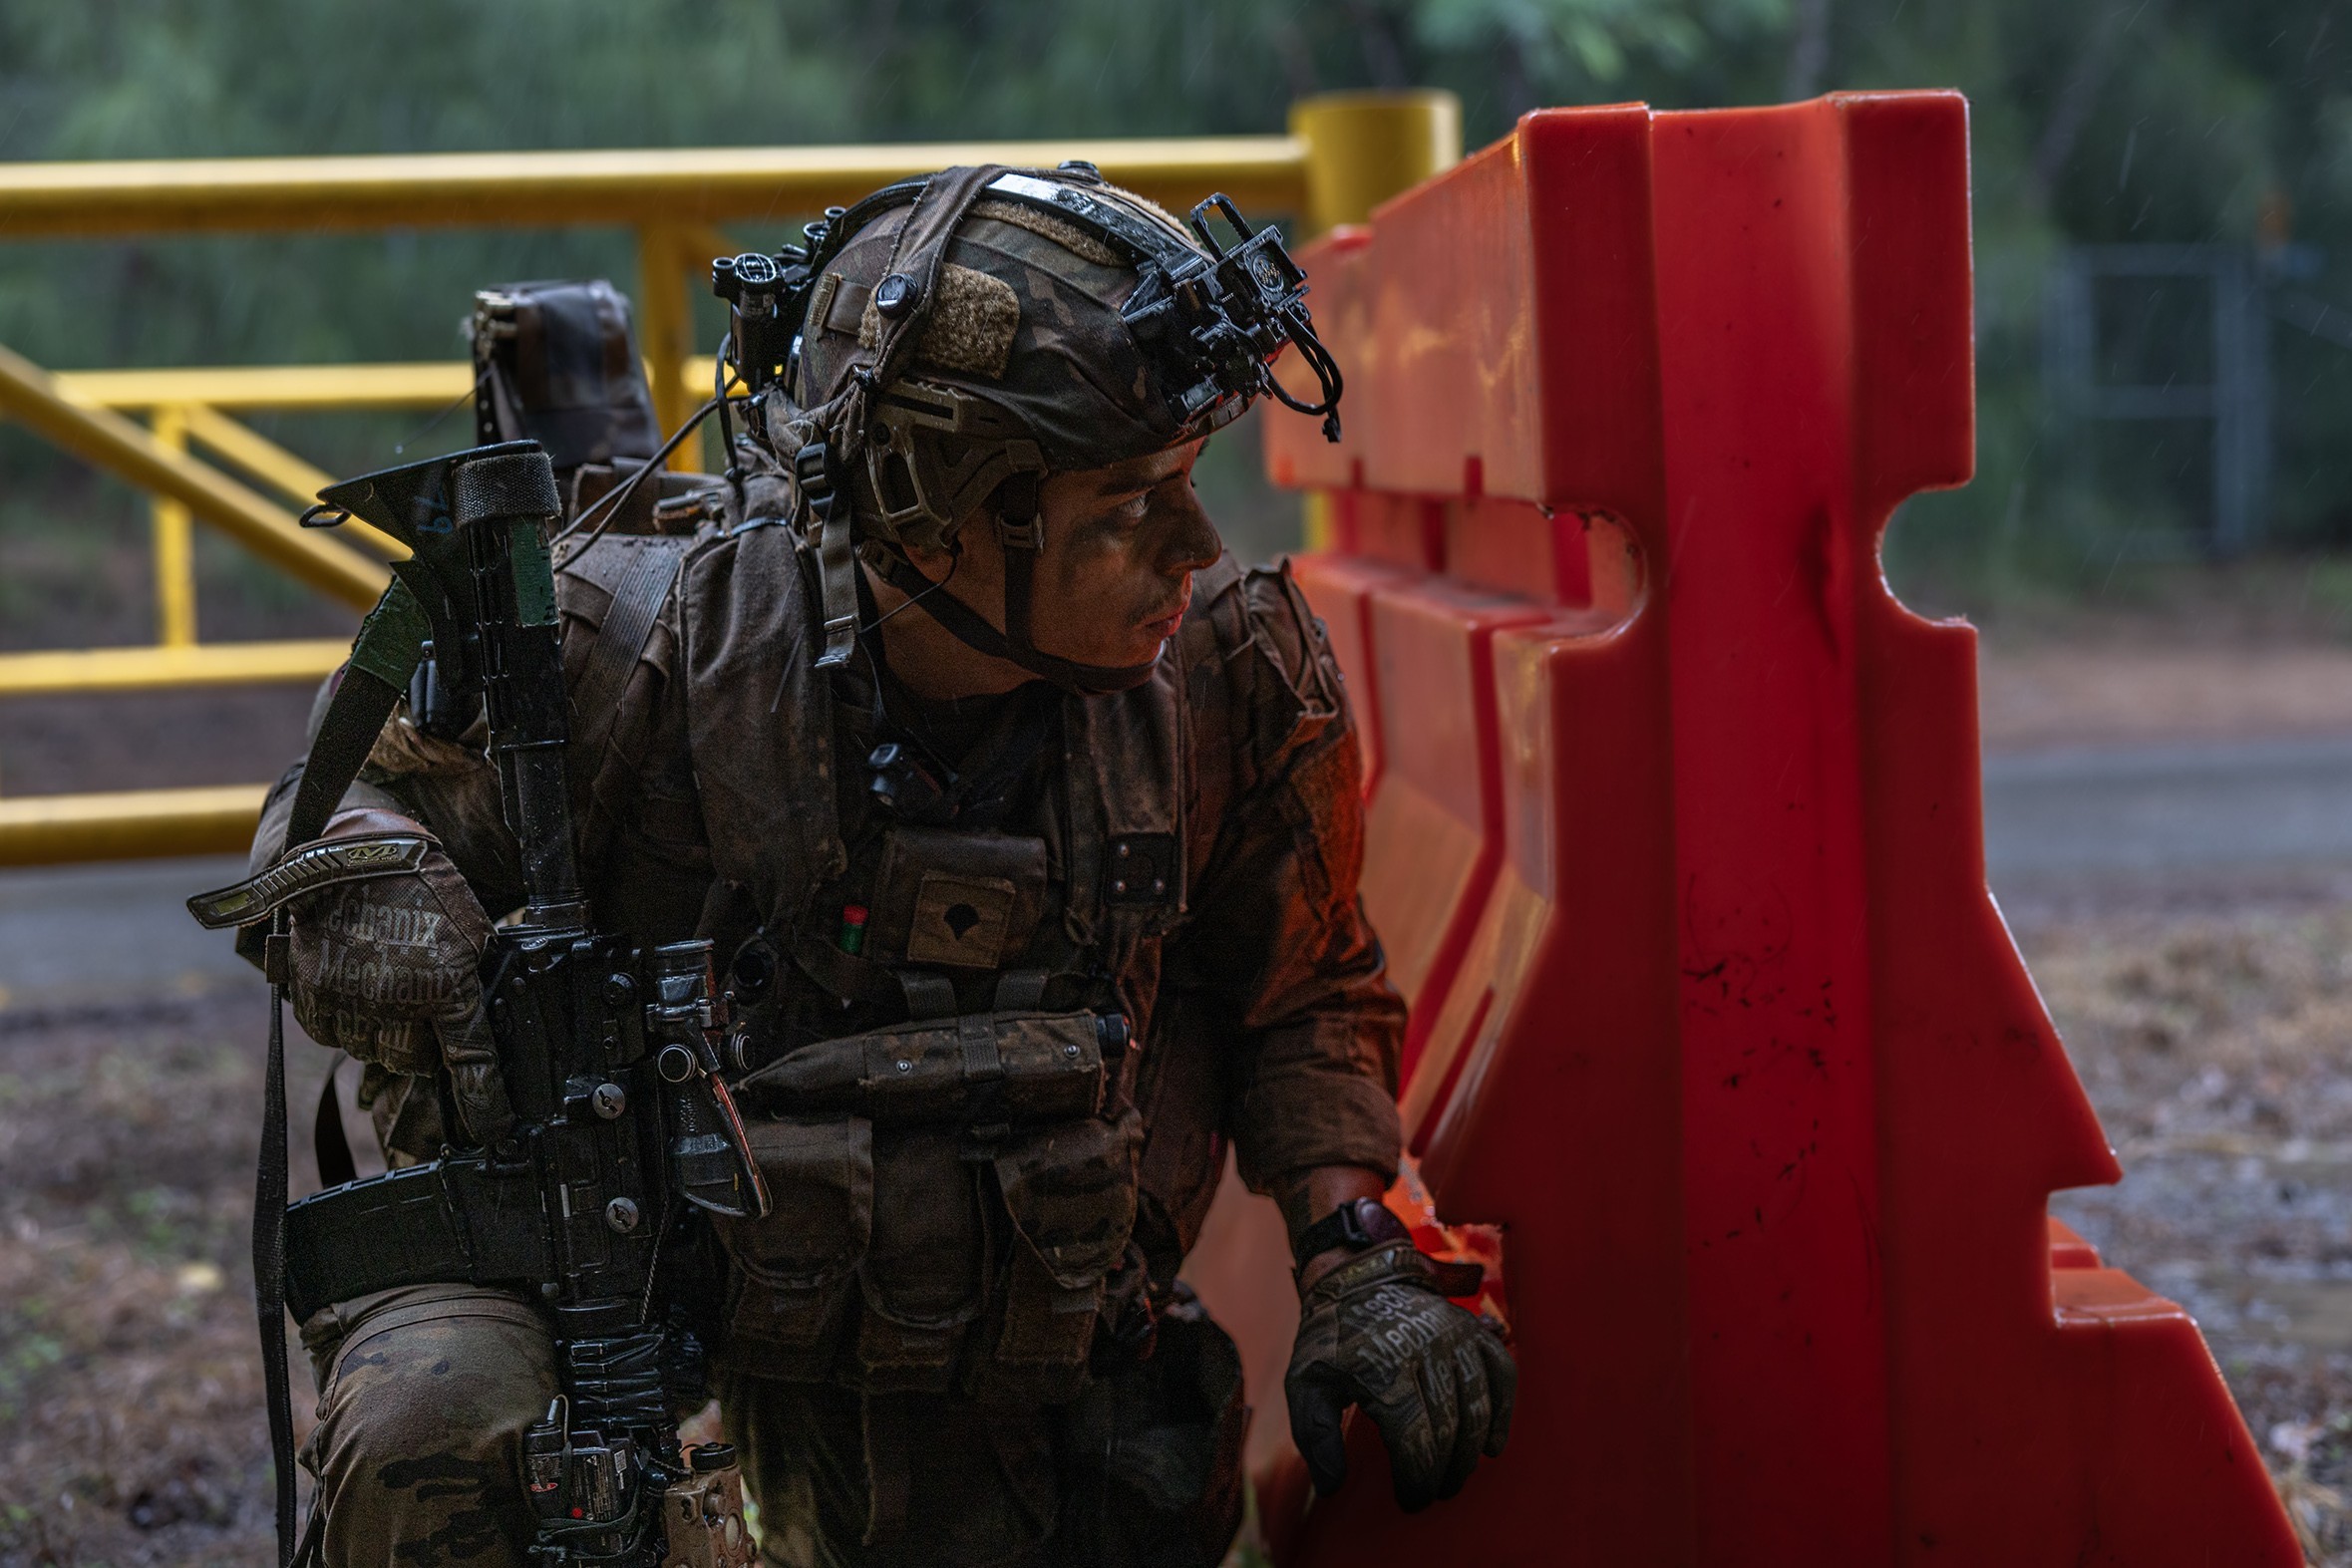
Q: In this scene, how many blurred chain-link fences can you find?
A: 1